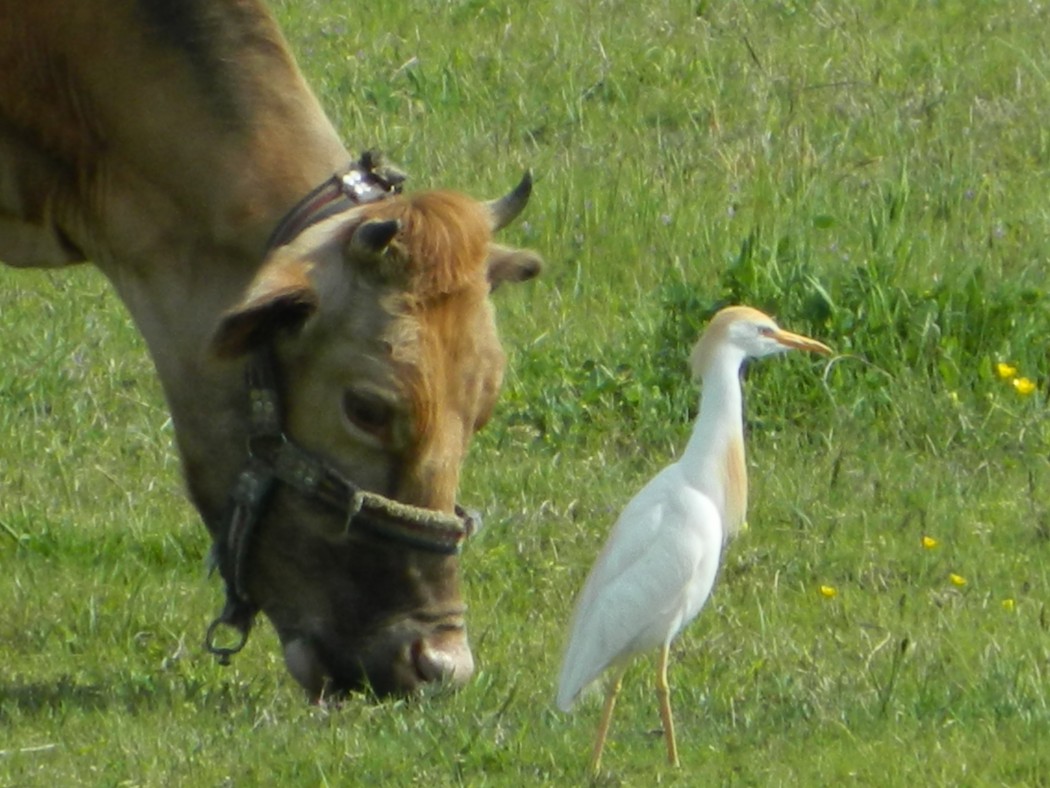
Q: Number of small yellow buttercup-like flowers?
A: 6